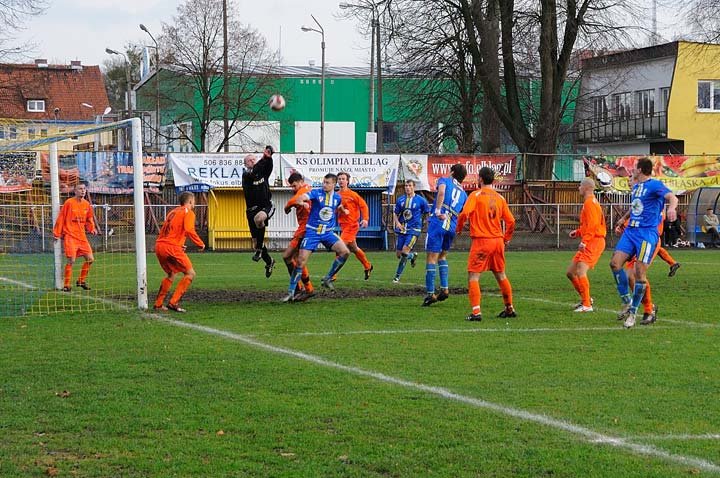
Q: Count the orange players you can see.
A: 7